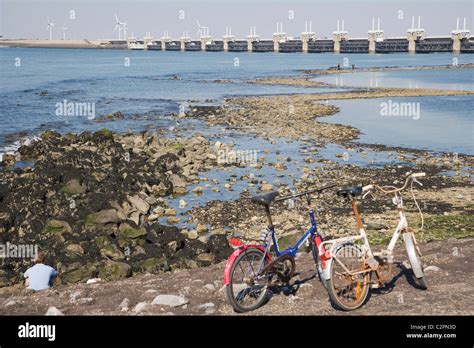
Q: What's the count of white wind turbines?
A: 5